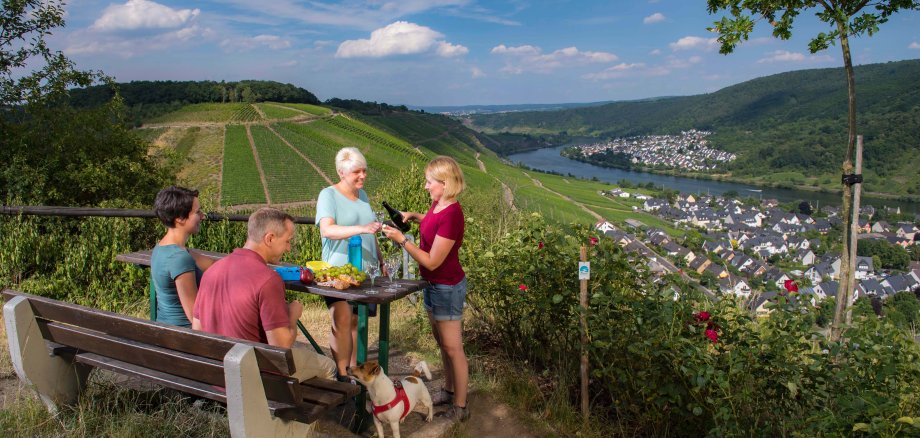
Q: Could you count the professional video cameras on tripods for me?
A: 0